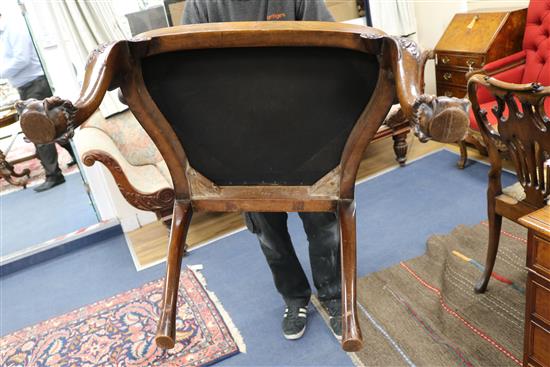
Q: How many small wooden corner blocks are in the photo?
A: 2